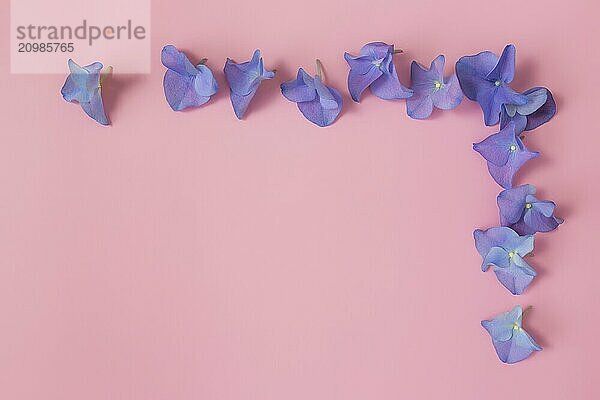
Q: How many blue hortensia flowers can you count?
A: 12